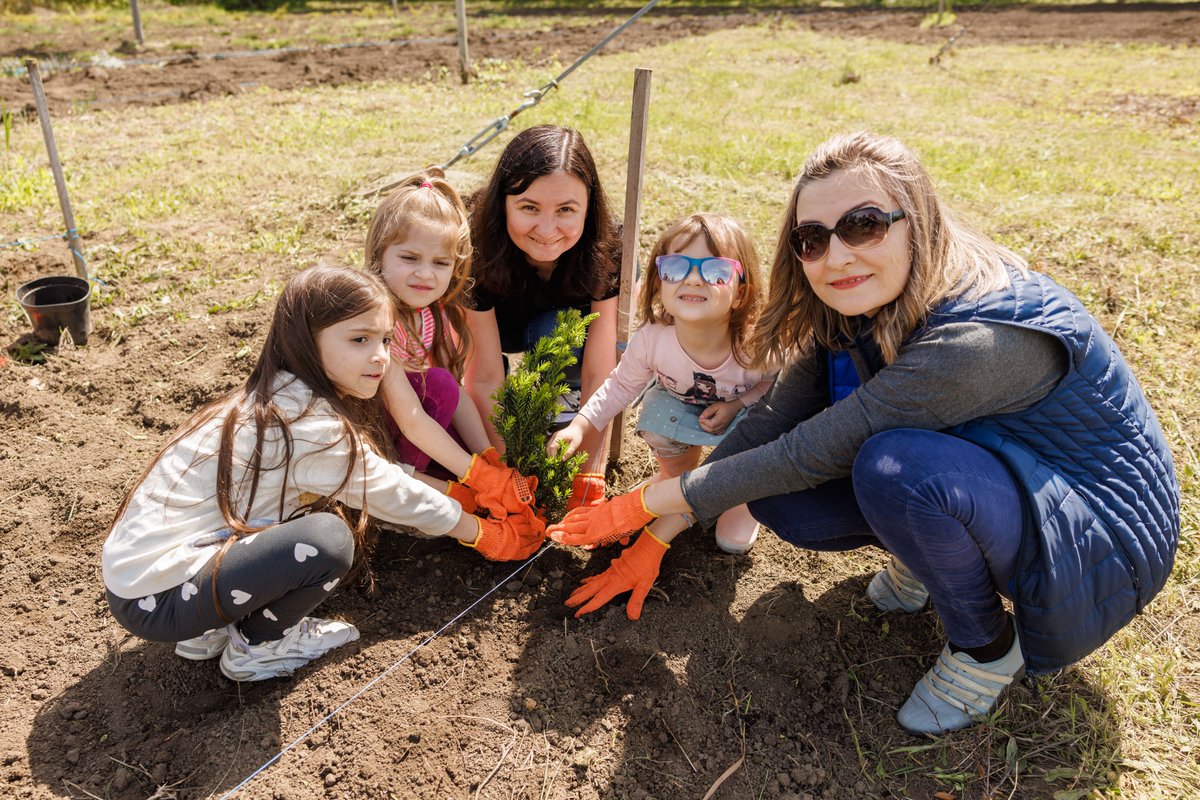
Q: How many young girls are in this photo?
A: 3